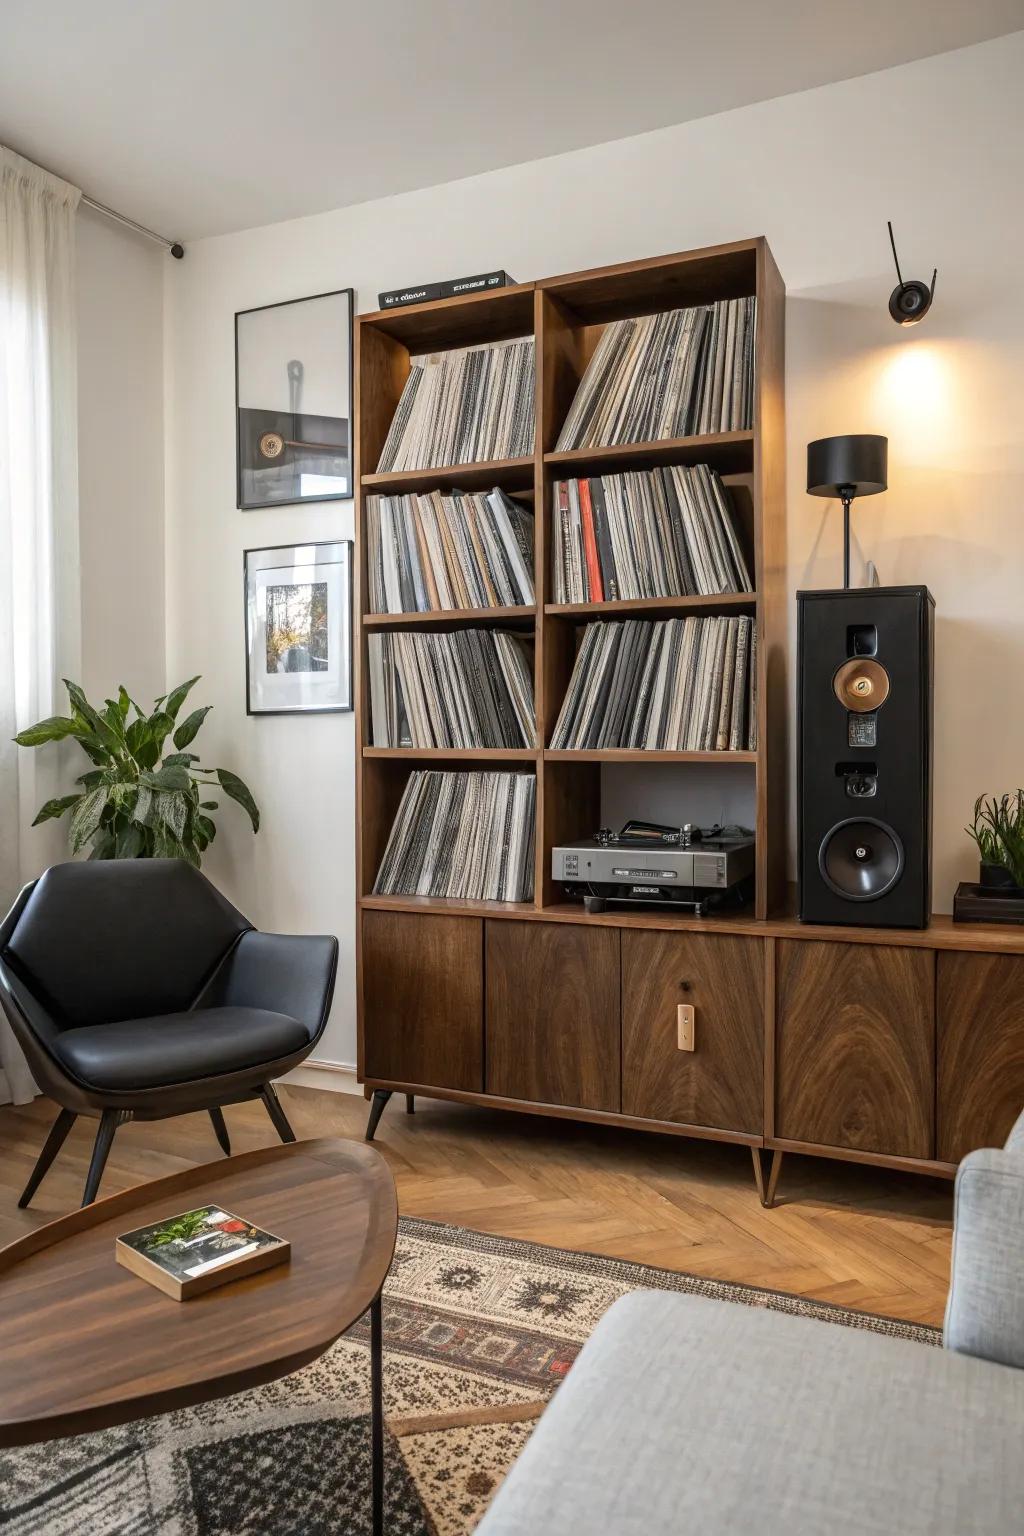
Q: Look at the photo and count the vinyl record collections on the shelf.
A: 7